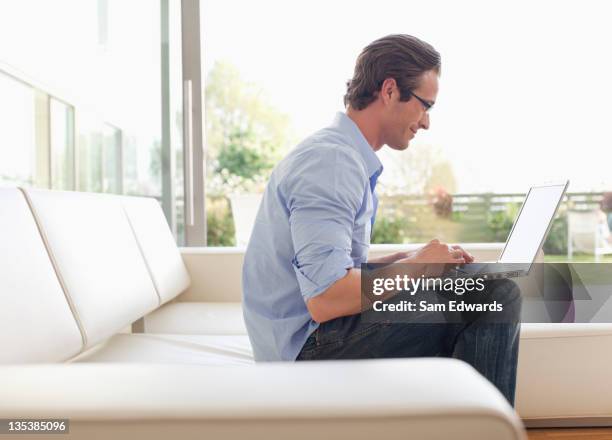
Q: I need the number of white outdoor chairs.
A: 1